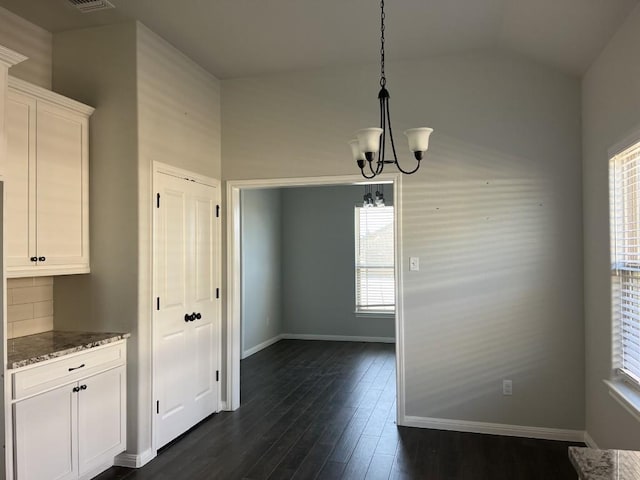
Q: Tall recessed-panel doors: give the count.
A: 2